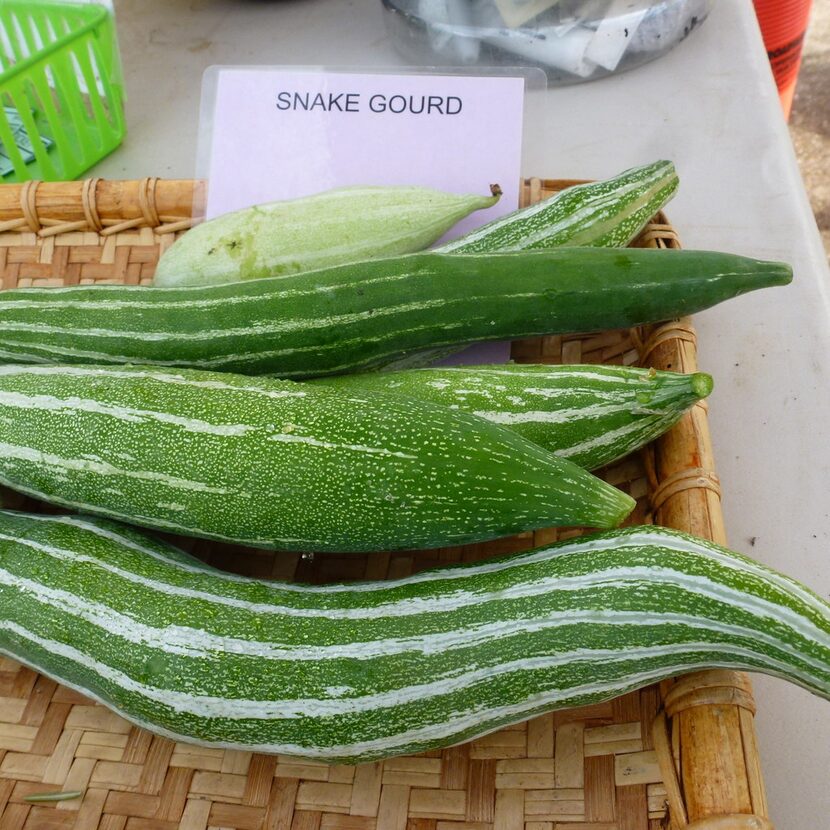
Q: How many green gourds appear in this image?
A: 6